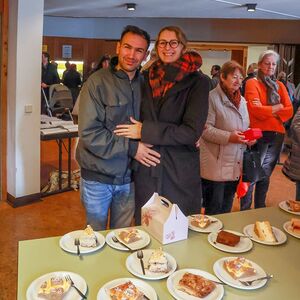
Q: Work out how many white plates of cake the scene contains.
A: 12